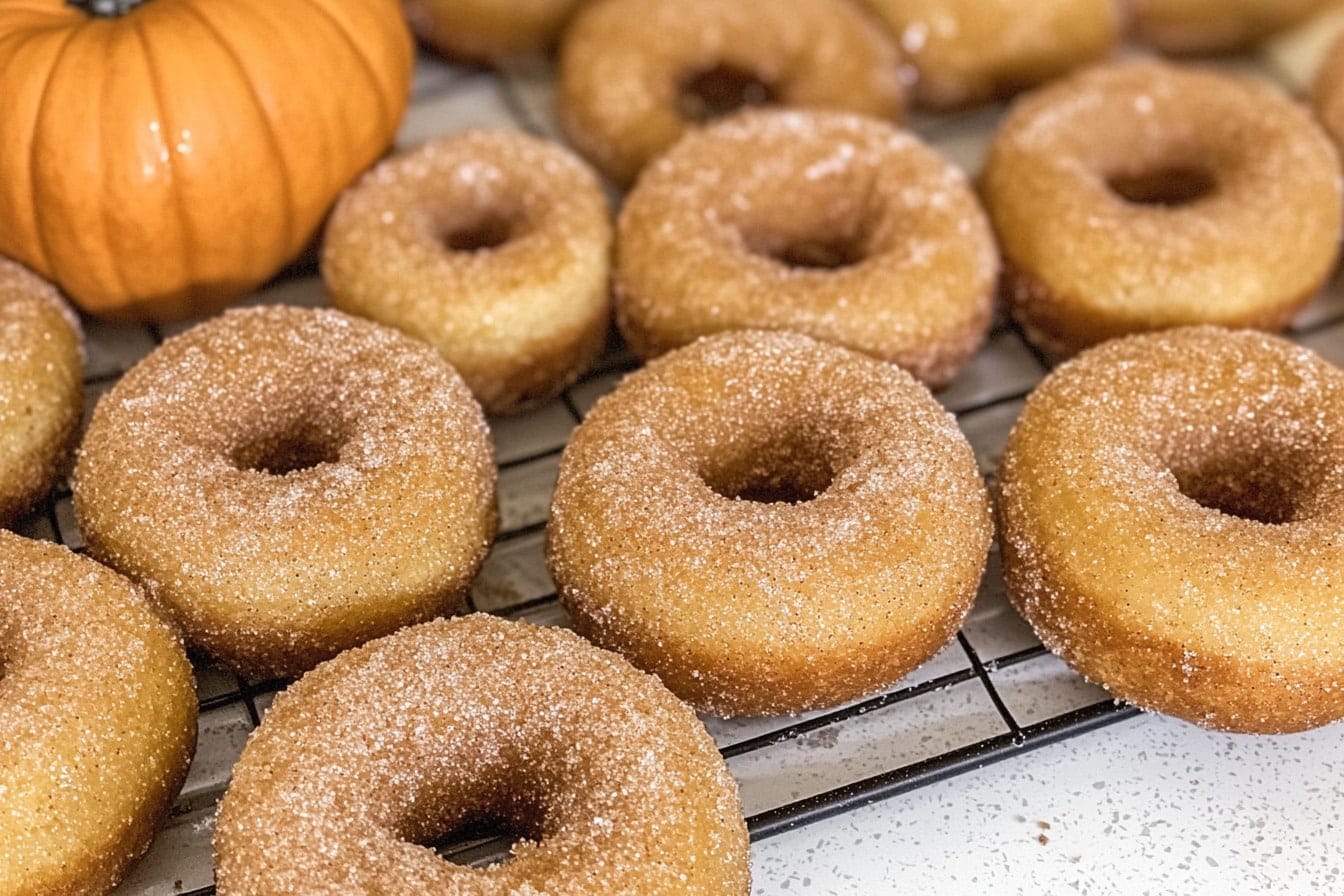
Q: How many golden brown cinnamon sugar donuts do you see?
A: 14